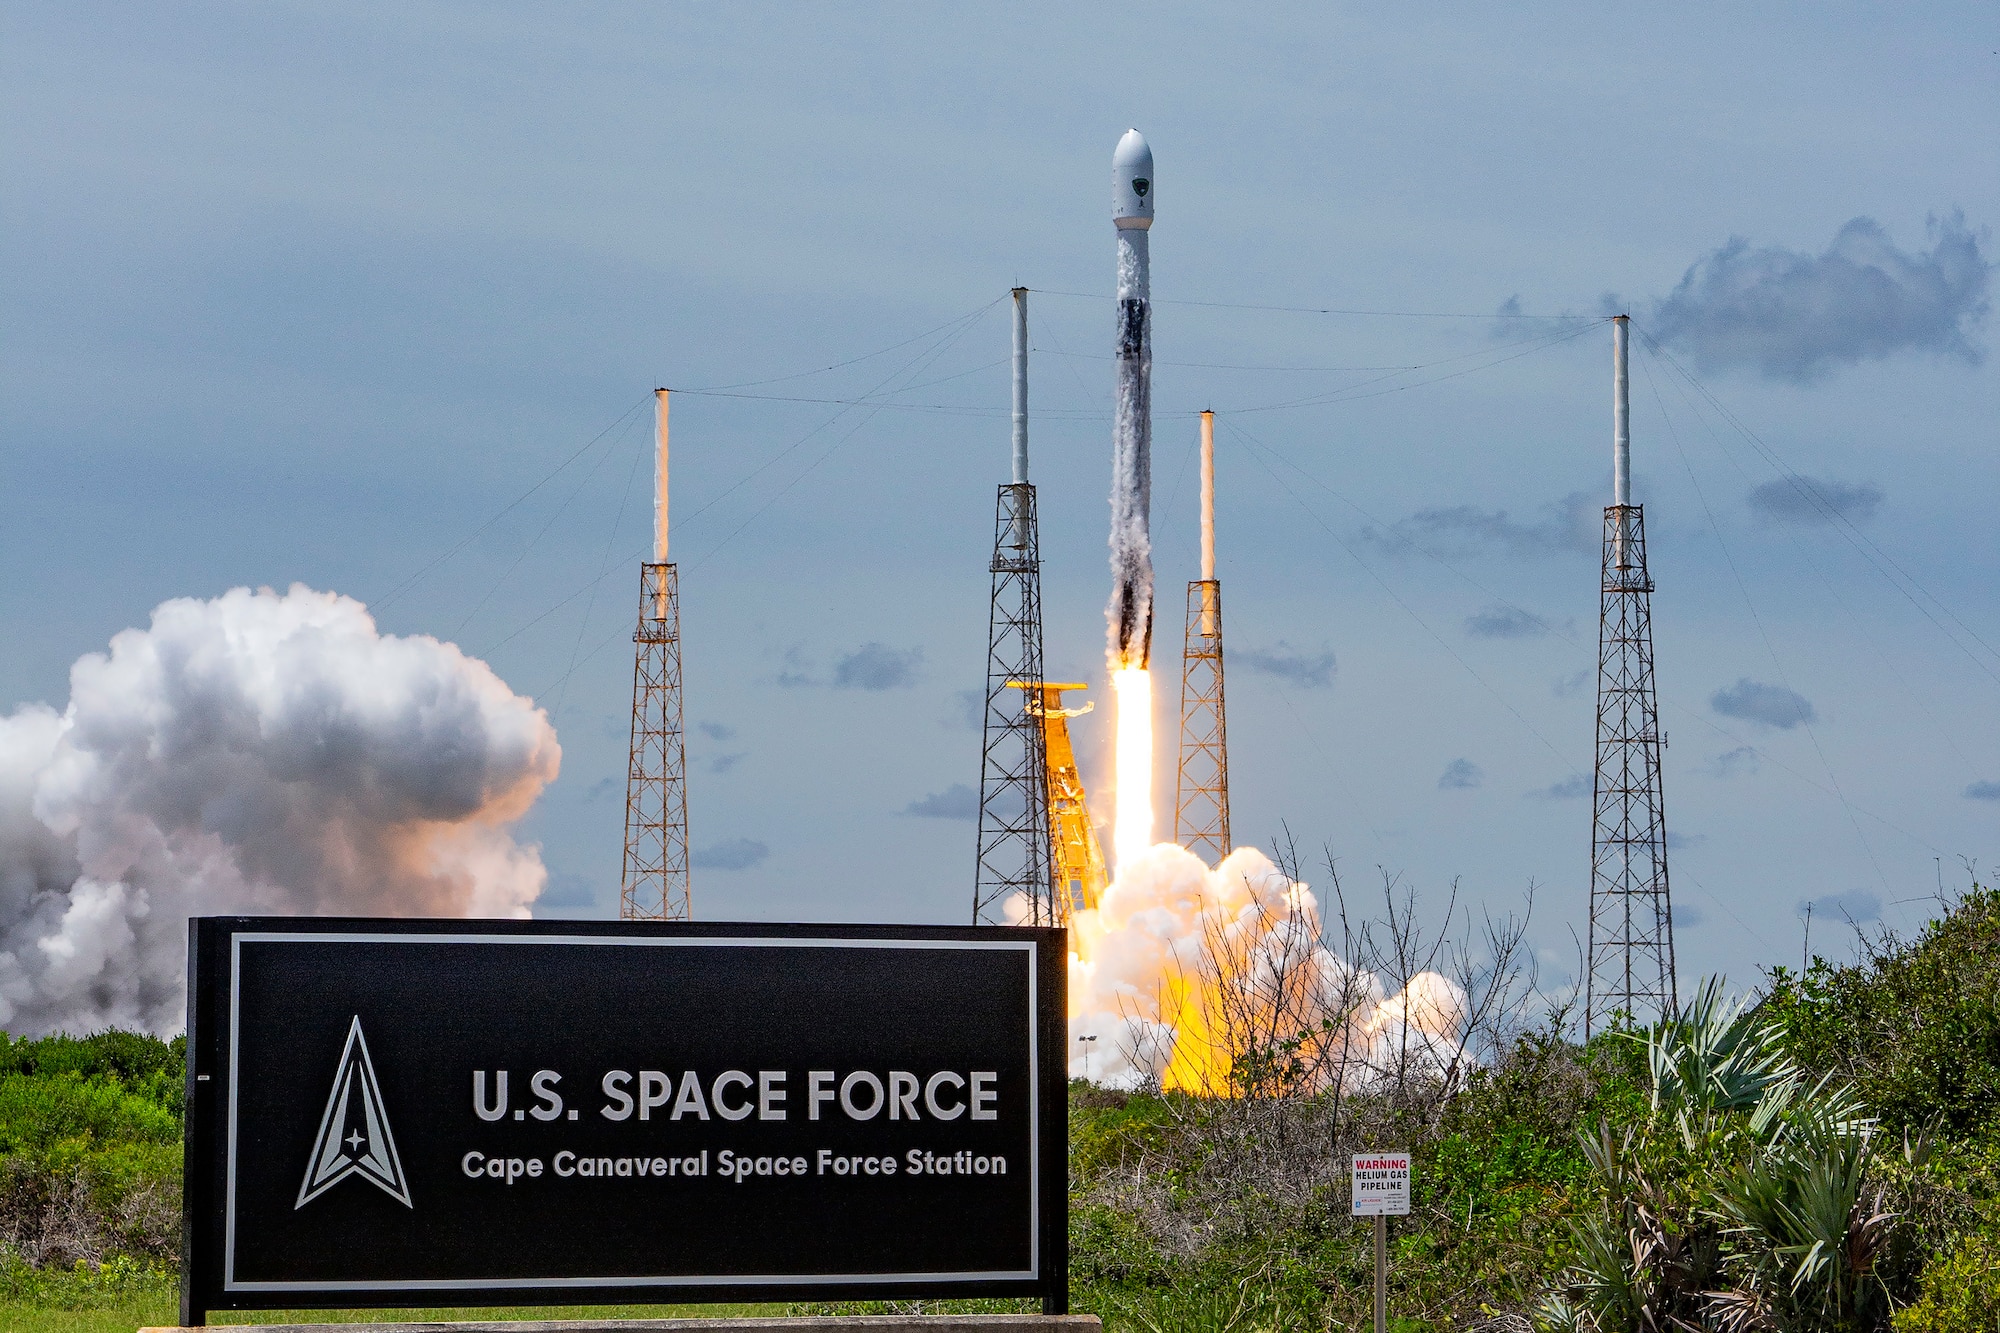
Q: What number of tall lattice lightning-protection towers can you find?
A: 4